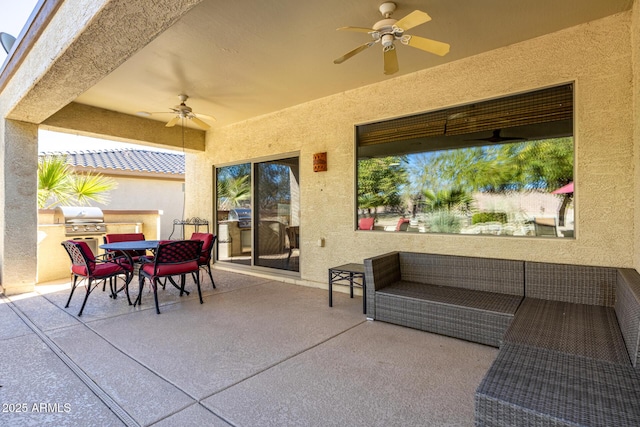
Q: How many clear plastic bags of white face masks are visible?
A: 0